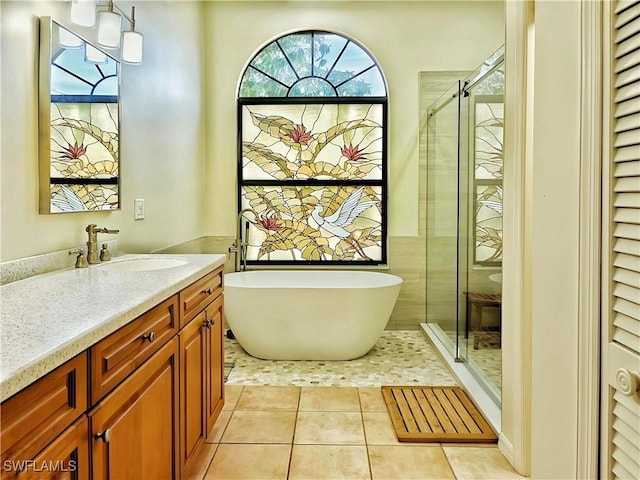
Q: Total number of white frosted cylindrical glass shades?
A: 3